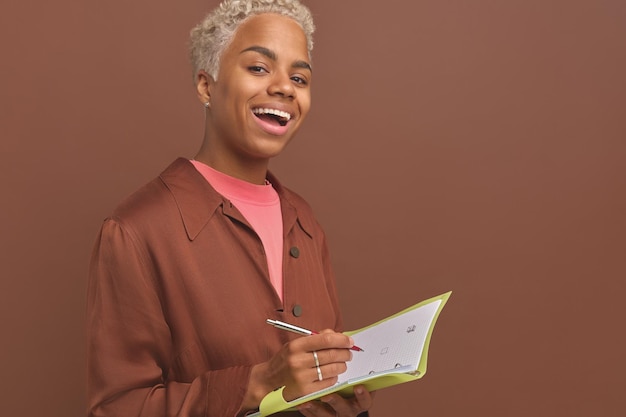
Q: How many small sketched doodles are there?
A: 2